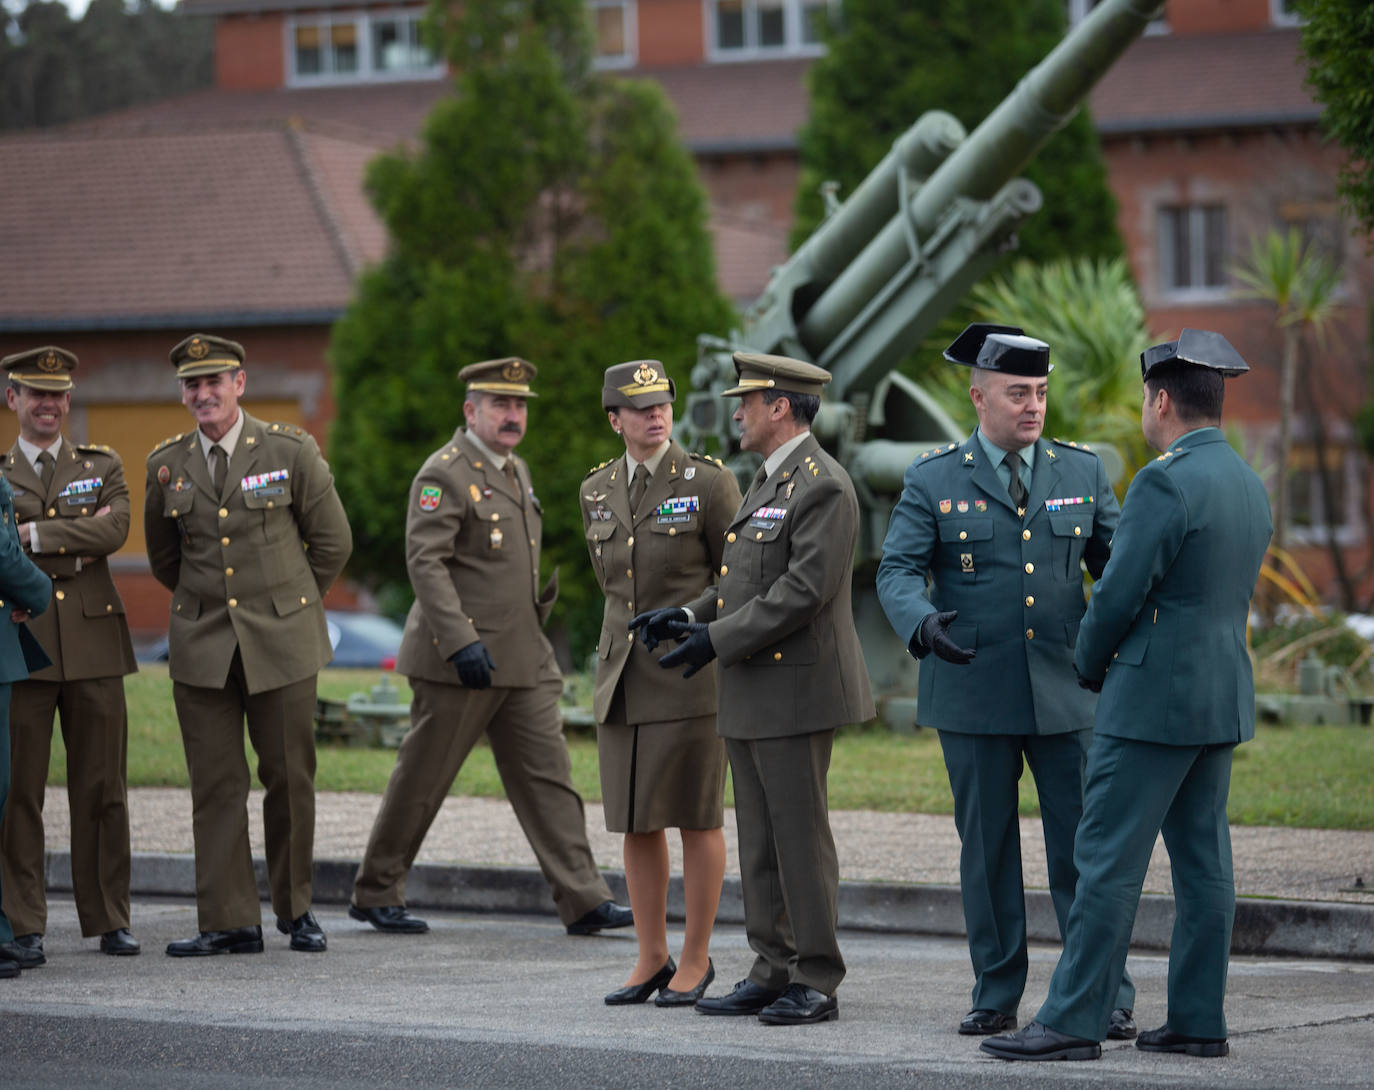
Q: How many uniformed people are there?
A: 8